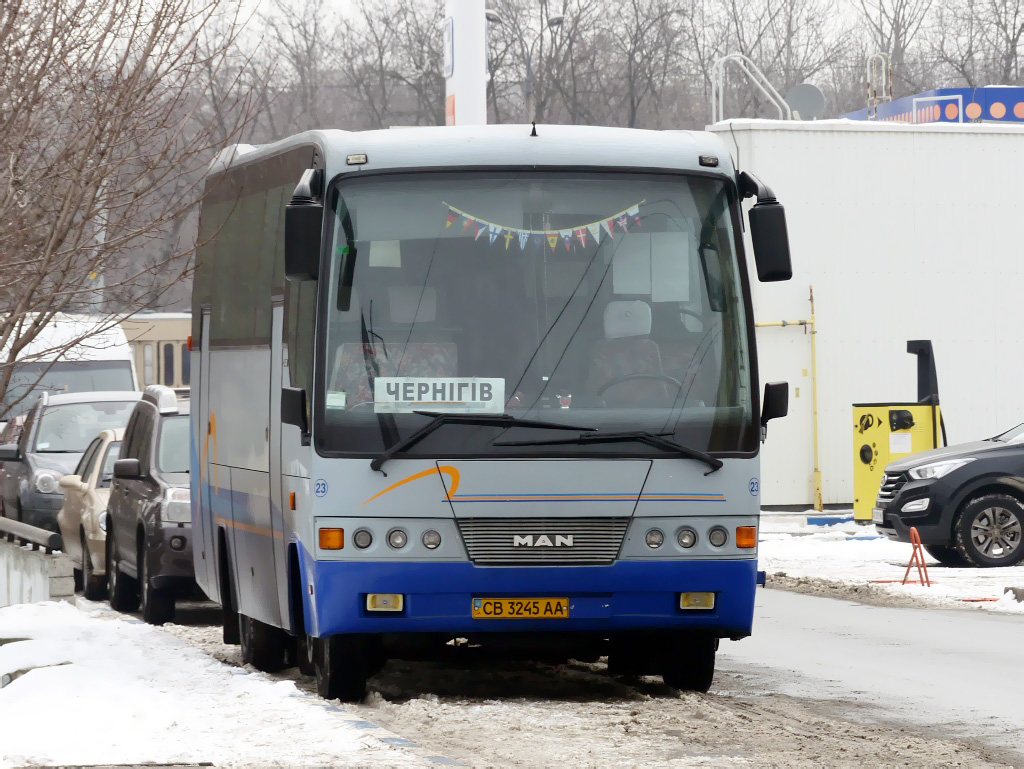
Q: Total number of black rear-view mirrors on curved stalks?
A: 2